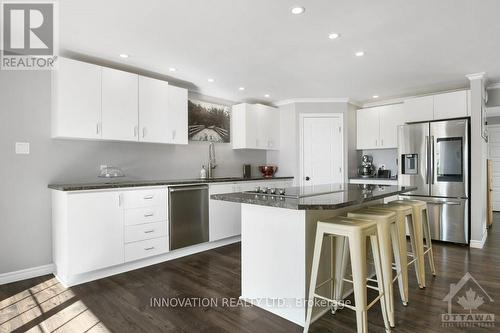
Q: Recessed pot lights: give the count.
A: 9